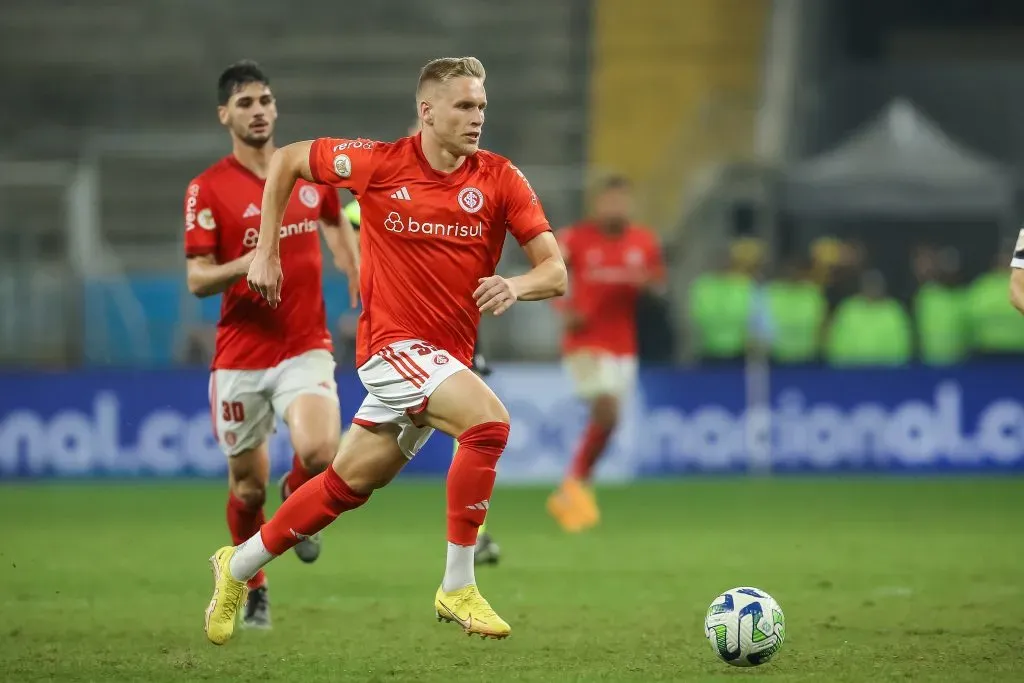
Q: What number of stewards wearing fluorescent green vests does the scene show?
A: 5